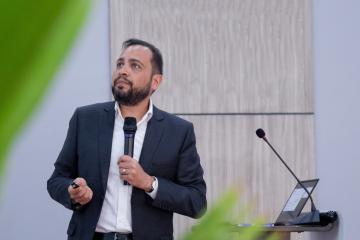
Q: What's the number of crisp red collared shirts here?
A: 0